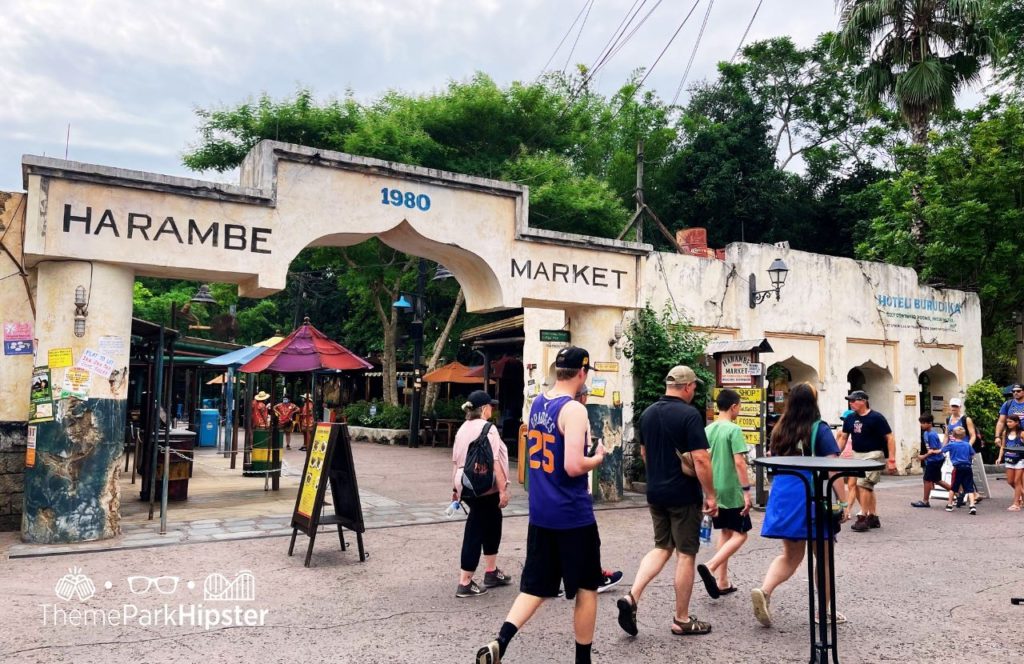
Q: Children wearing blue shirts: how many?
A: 3